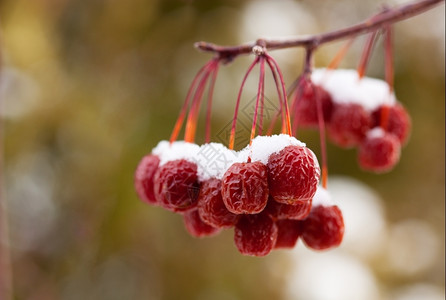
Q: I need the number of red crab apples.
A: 14